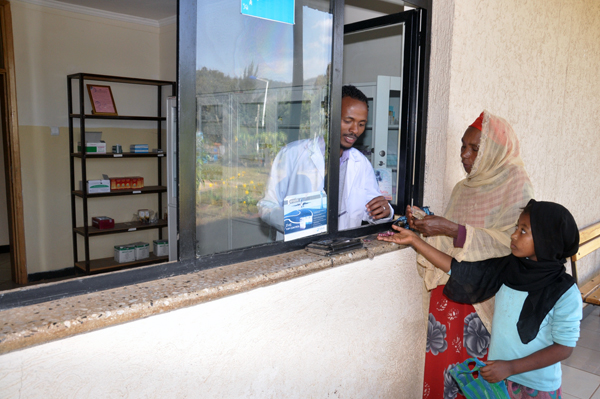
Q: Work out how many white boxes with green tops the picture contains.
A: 3